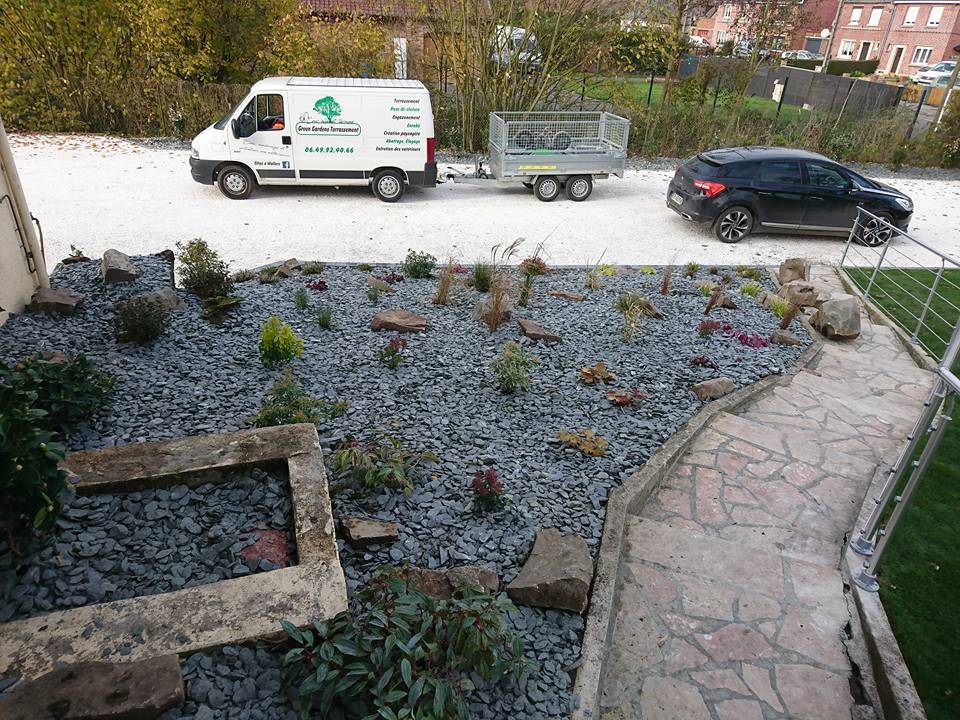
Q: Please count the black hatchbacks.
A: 1